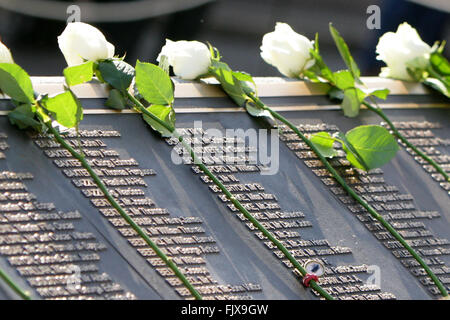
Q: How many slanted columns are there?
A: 5